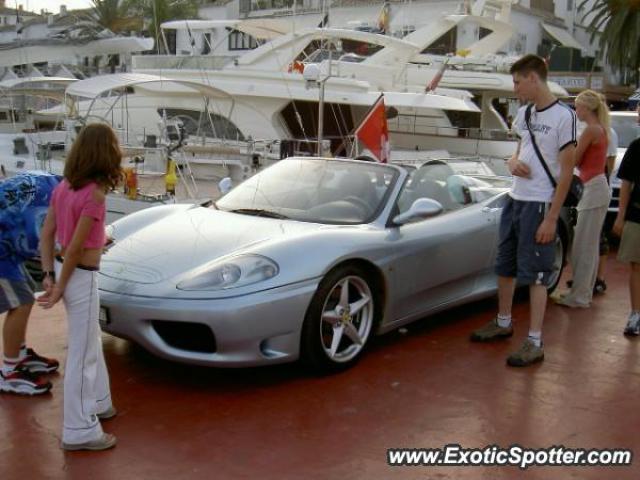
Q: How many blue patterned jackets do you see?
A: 1